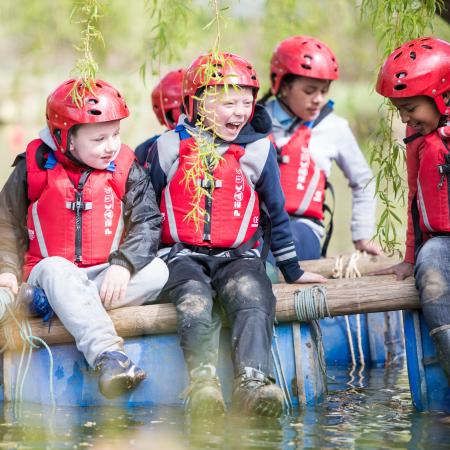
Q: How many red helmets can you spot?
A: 5